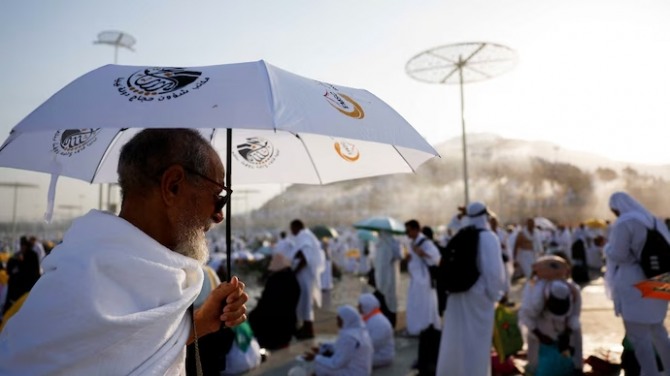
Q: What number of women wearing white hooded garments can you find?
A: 3